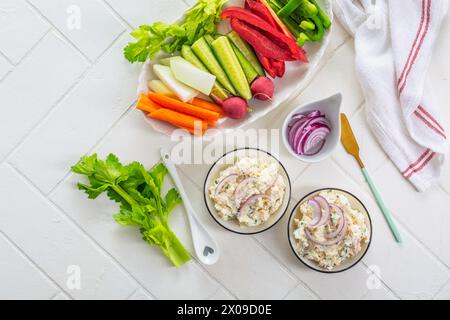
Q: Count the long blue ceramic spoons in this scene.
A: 0